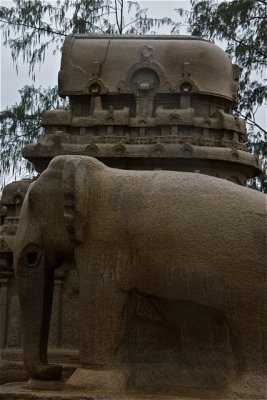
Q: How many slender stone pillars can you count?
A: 2